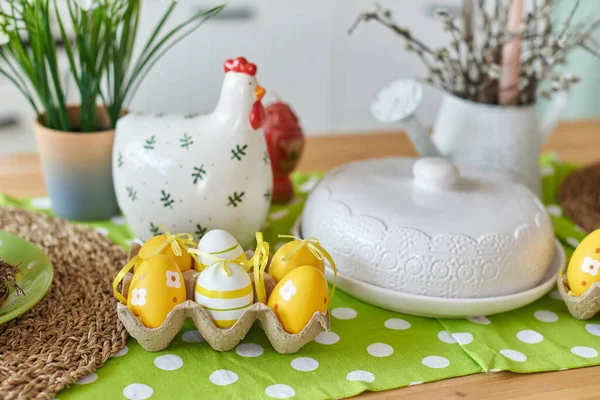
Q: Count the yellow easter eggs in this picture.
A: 5